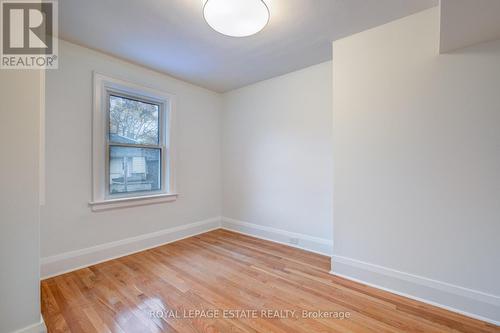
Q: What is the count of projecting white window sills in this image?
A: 1